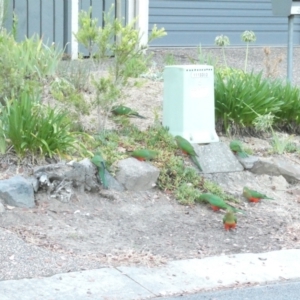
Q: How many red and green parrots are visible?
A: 8